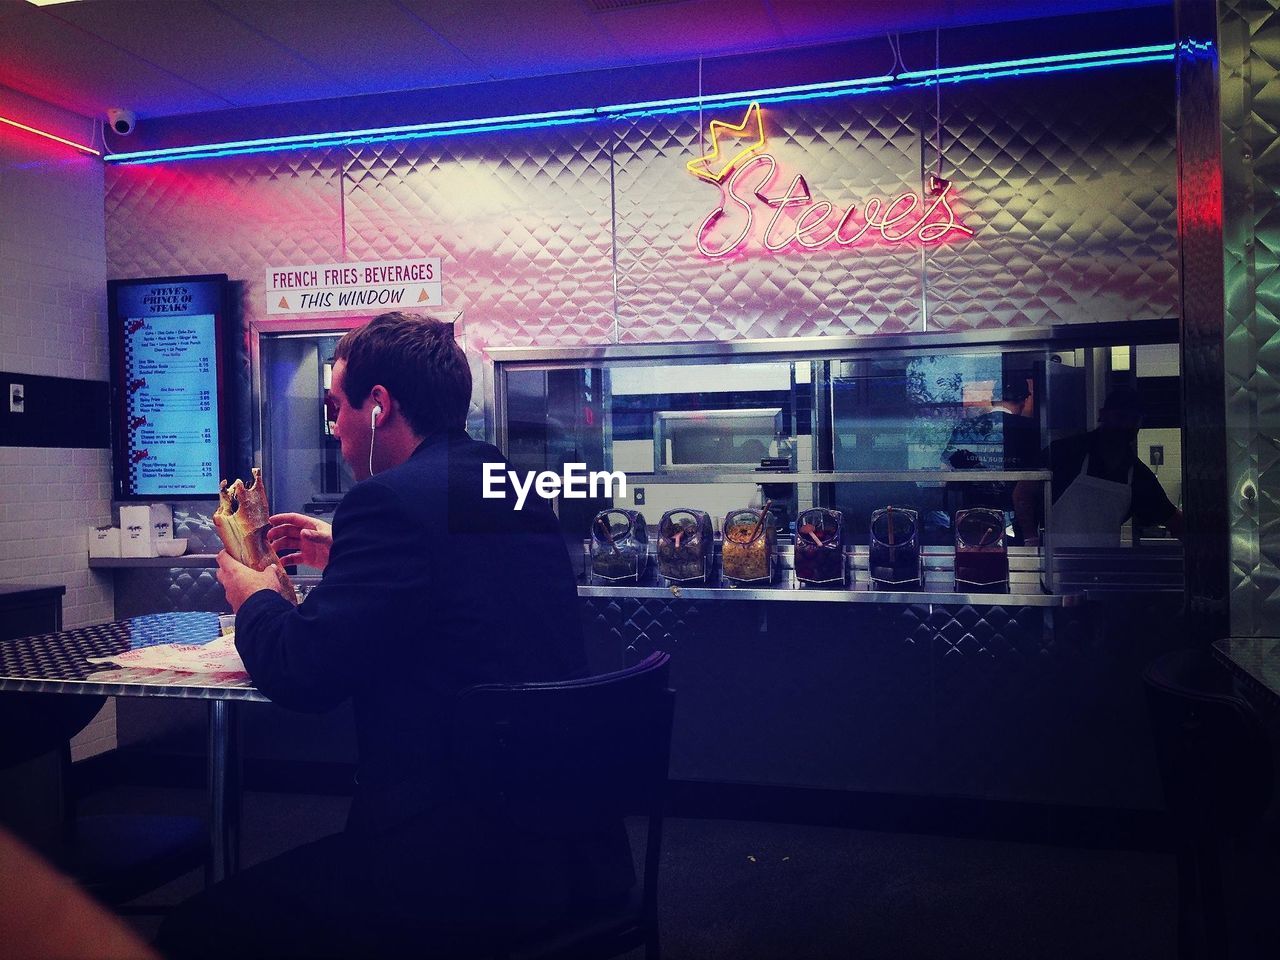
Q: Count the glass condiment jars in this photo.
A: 6